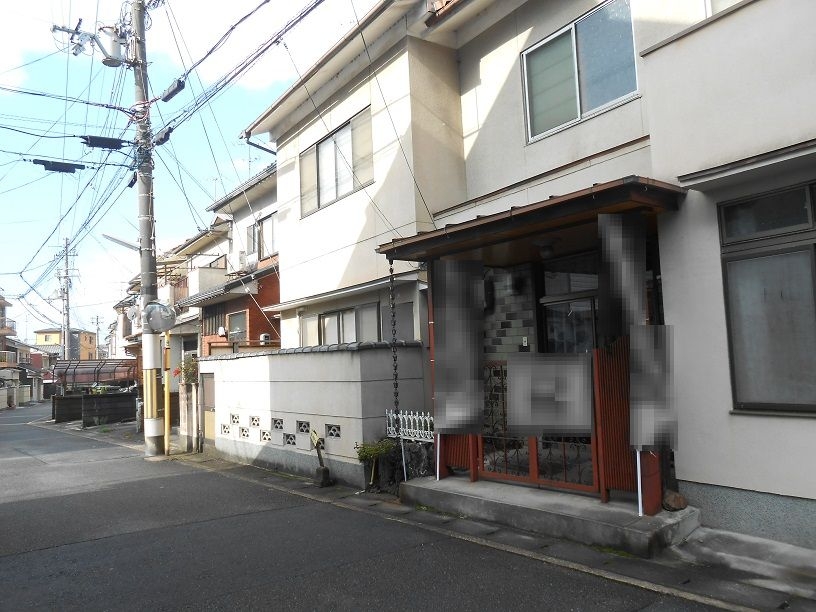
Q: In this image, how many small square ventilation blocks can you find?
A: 10